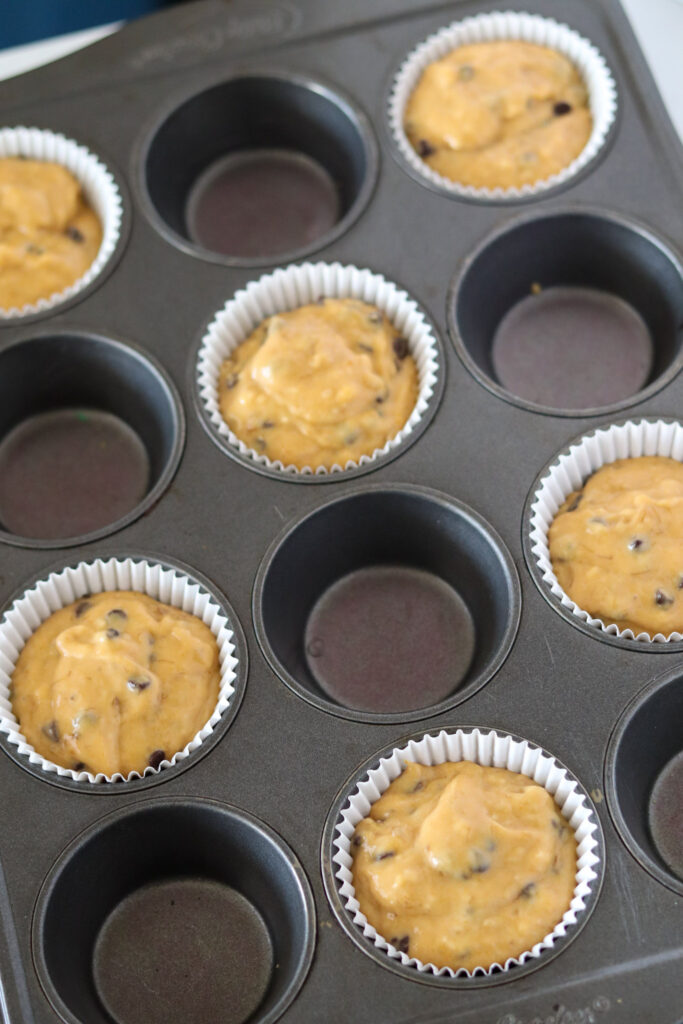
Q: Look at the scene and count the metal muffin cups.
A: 12